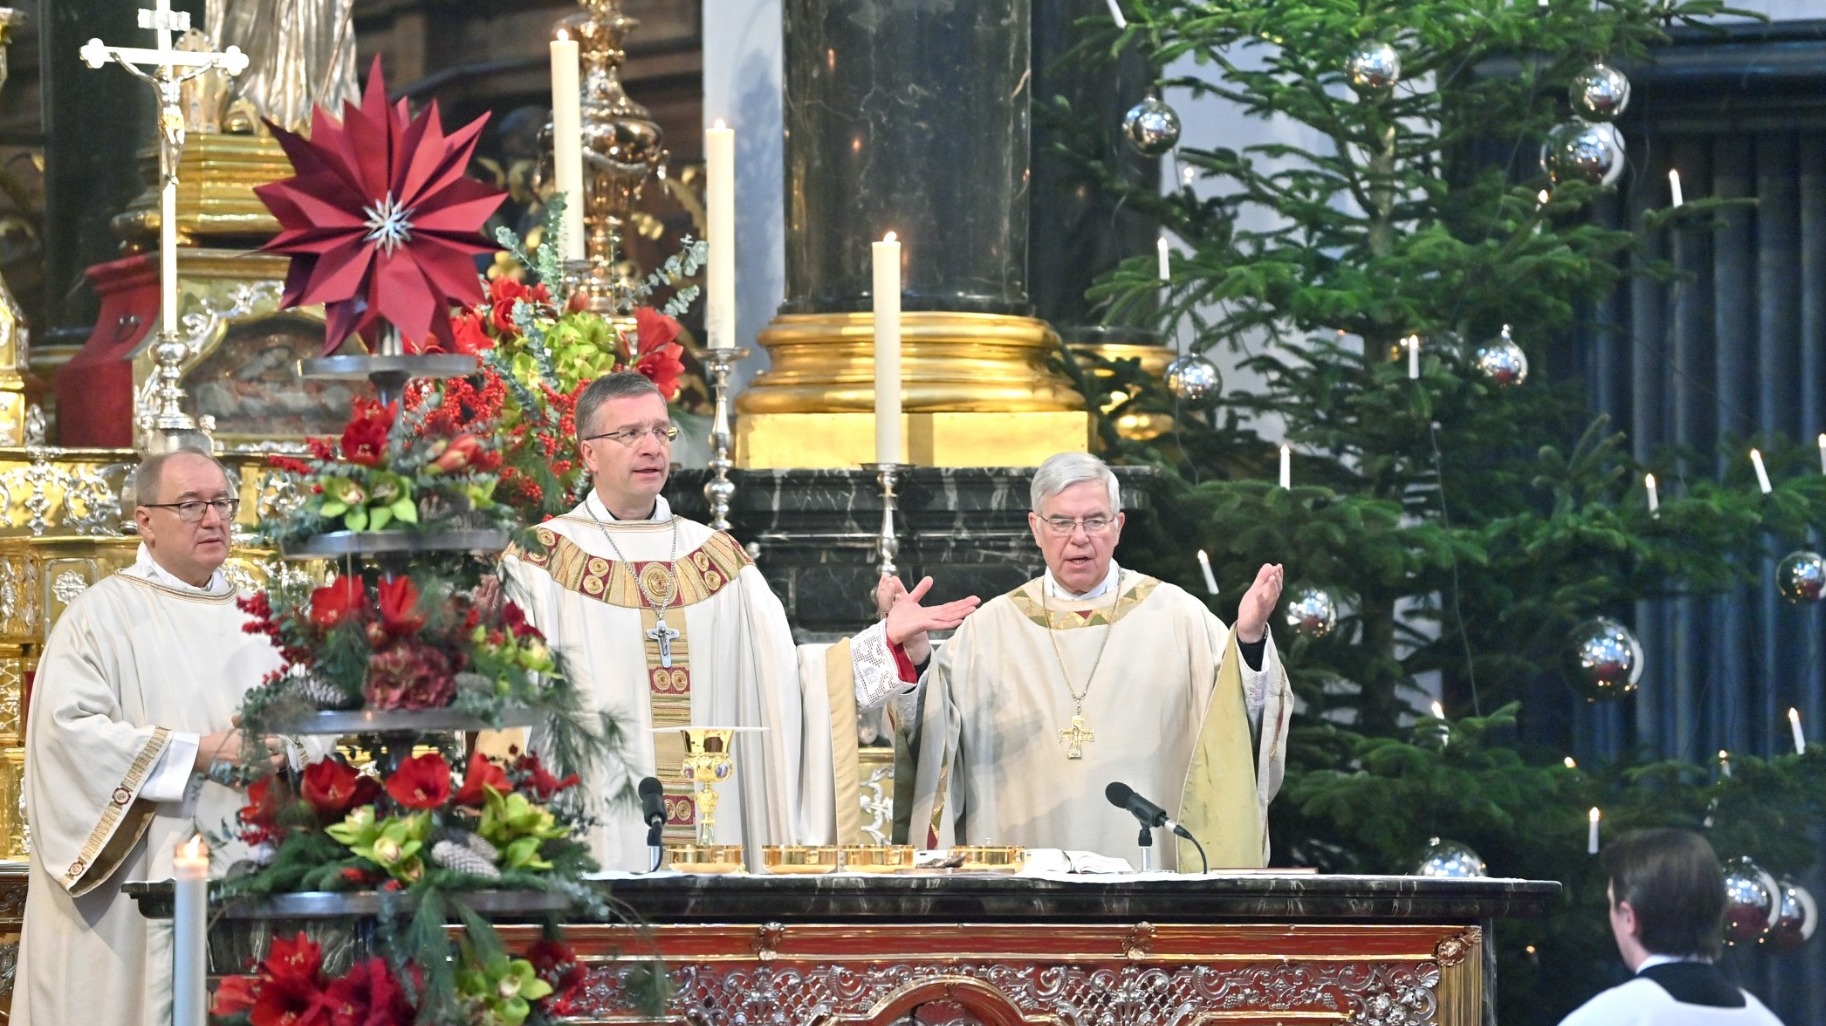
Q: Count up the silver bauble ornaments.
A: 12